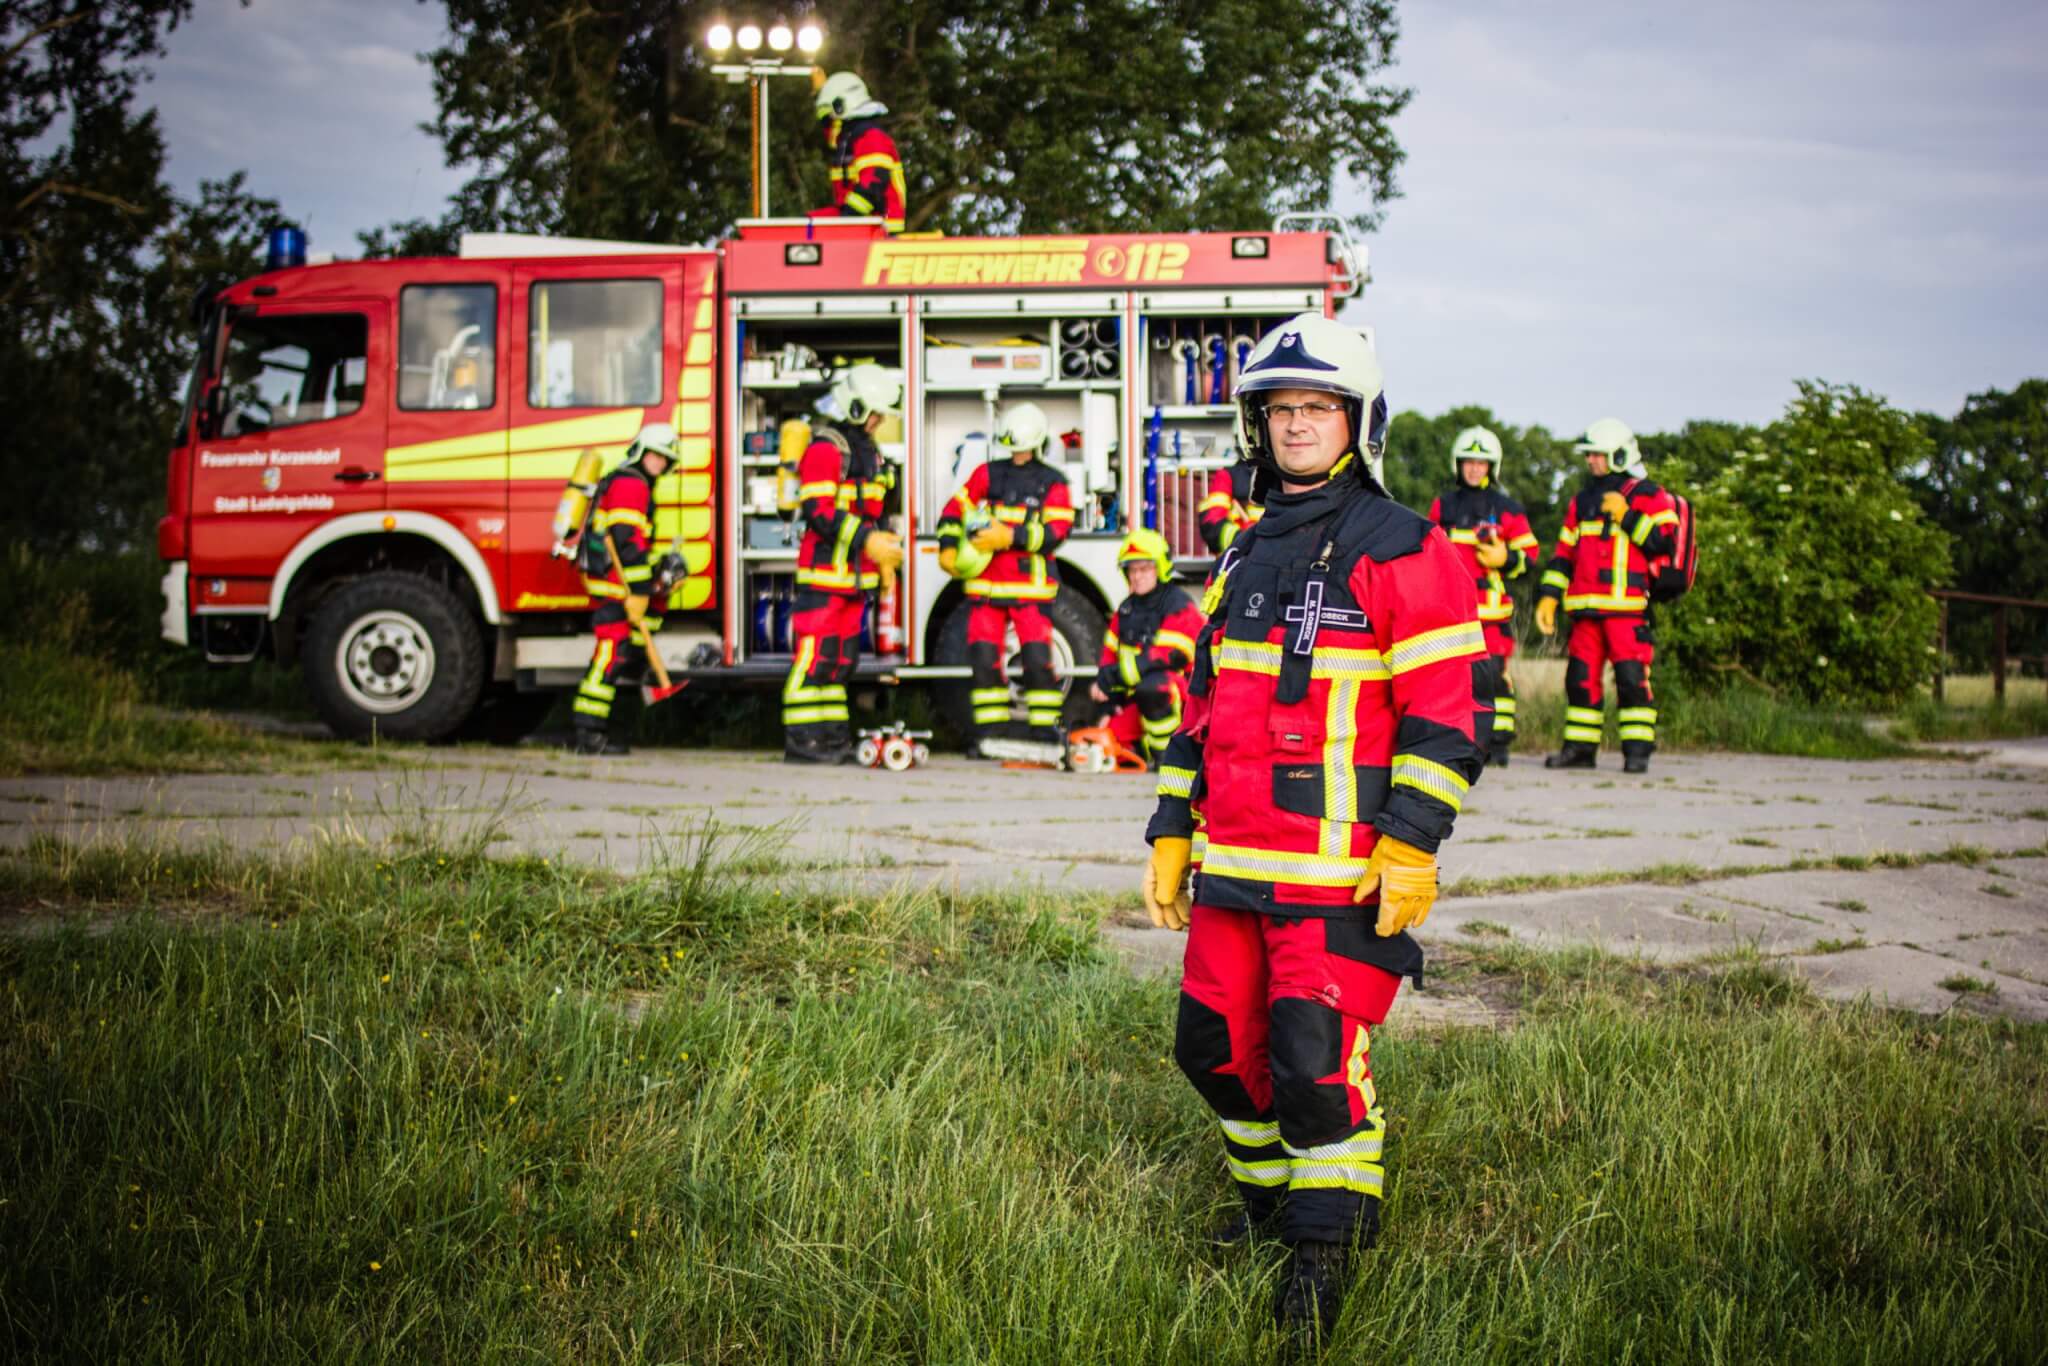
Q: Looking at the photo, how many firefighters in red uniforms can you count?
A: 9